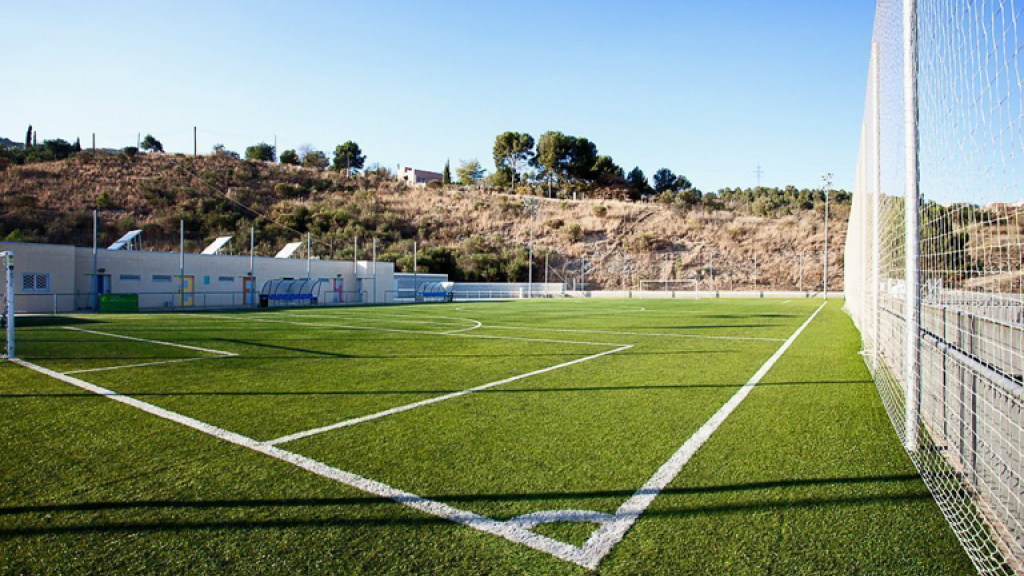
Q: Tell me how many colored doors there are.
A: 4